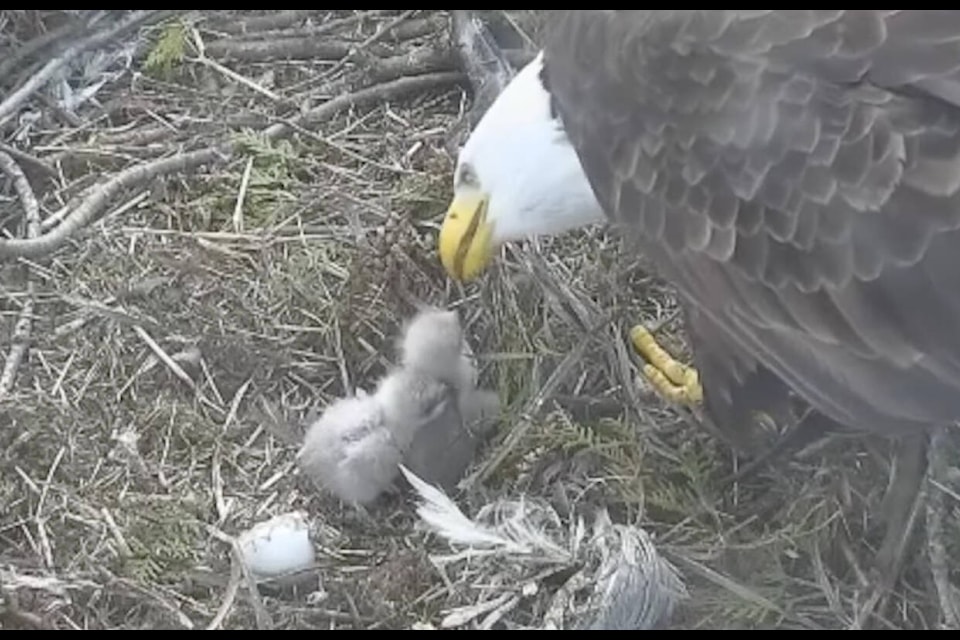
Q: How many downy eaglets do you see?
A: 2